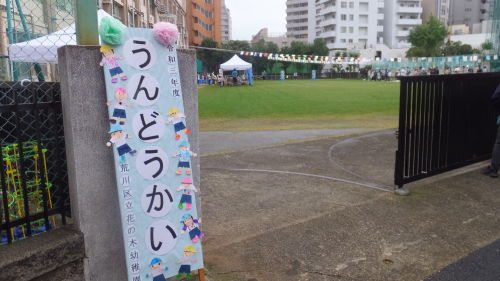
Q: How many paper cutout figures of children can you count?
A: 9